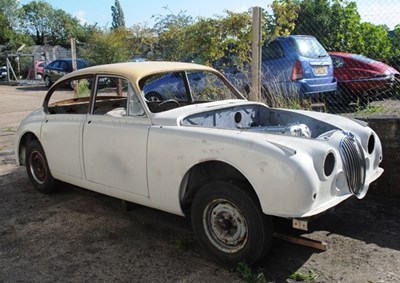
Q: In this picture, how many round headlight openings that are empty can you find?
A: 2